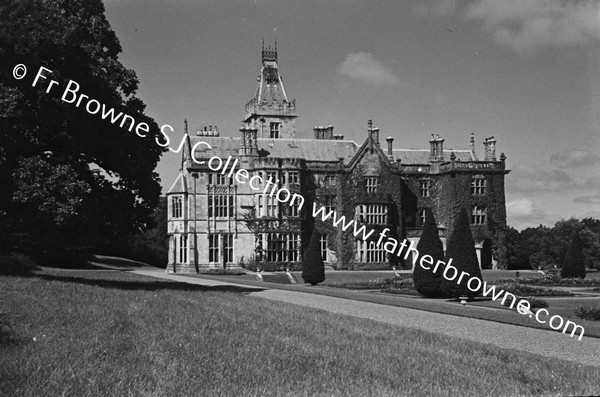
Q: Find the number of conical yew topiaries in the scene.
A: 4